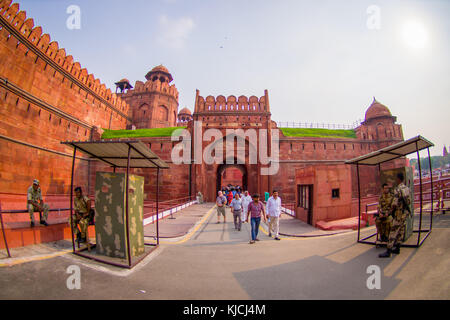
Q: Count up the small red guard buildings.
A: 1